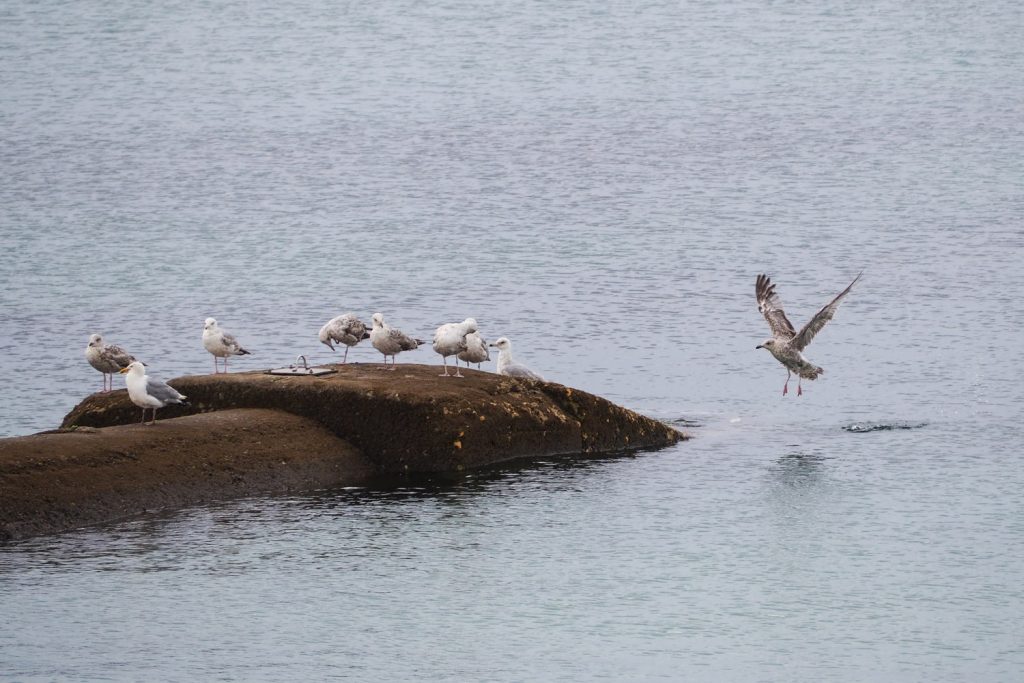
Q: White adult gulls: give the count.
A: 1